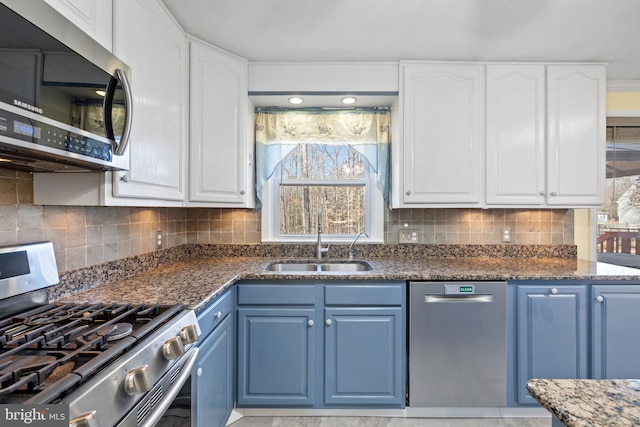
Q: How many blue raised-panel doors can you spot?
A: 5